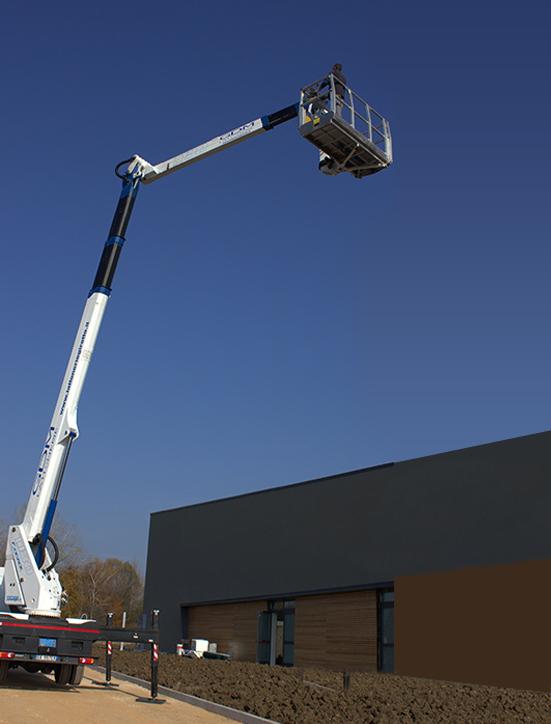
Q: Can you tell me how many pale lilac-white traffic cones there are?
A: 0